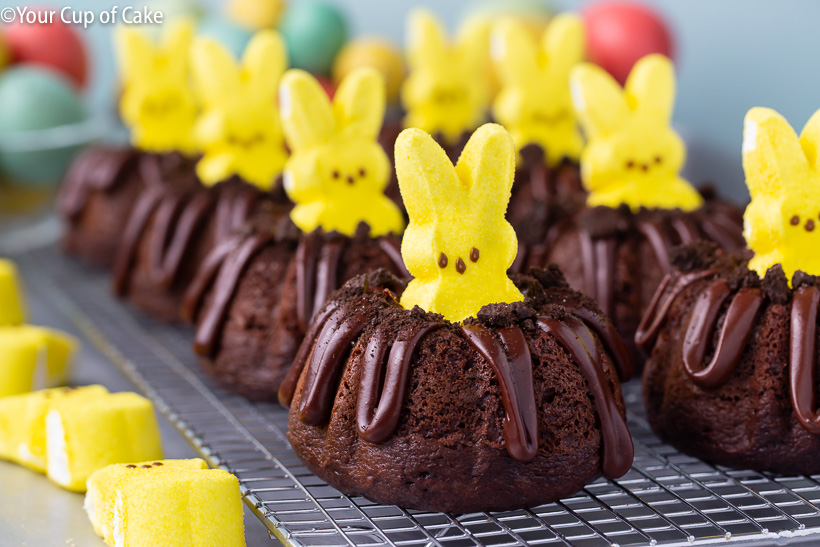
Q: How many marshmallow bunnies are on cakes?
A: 8